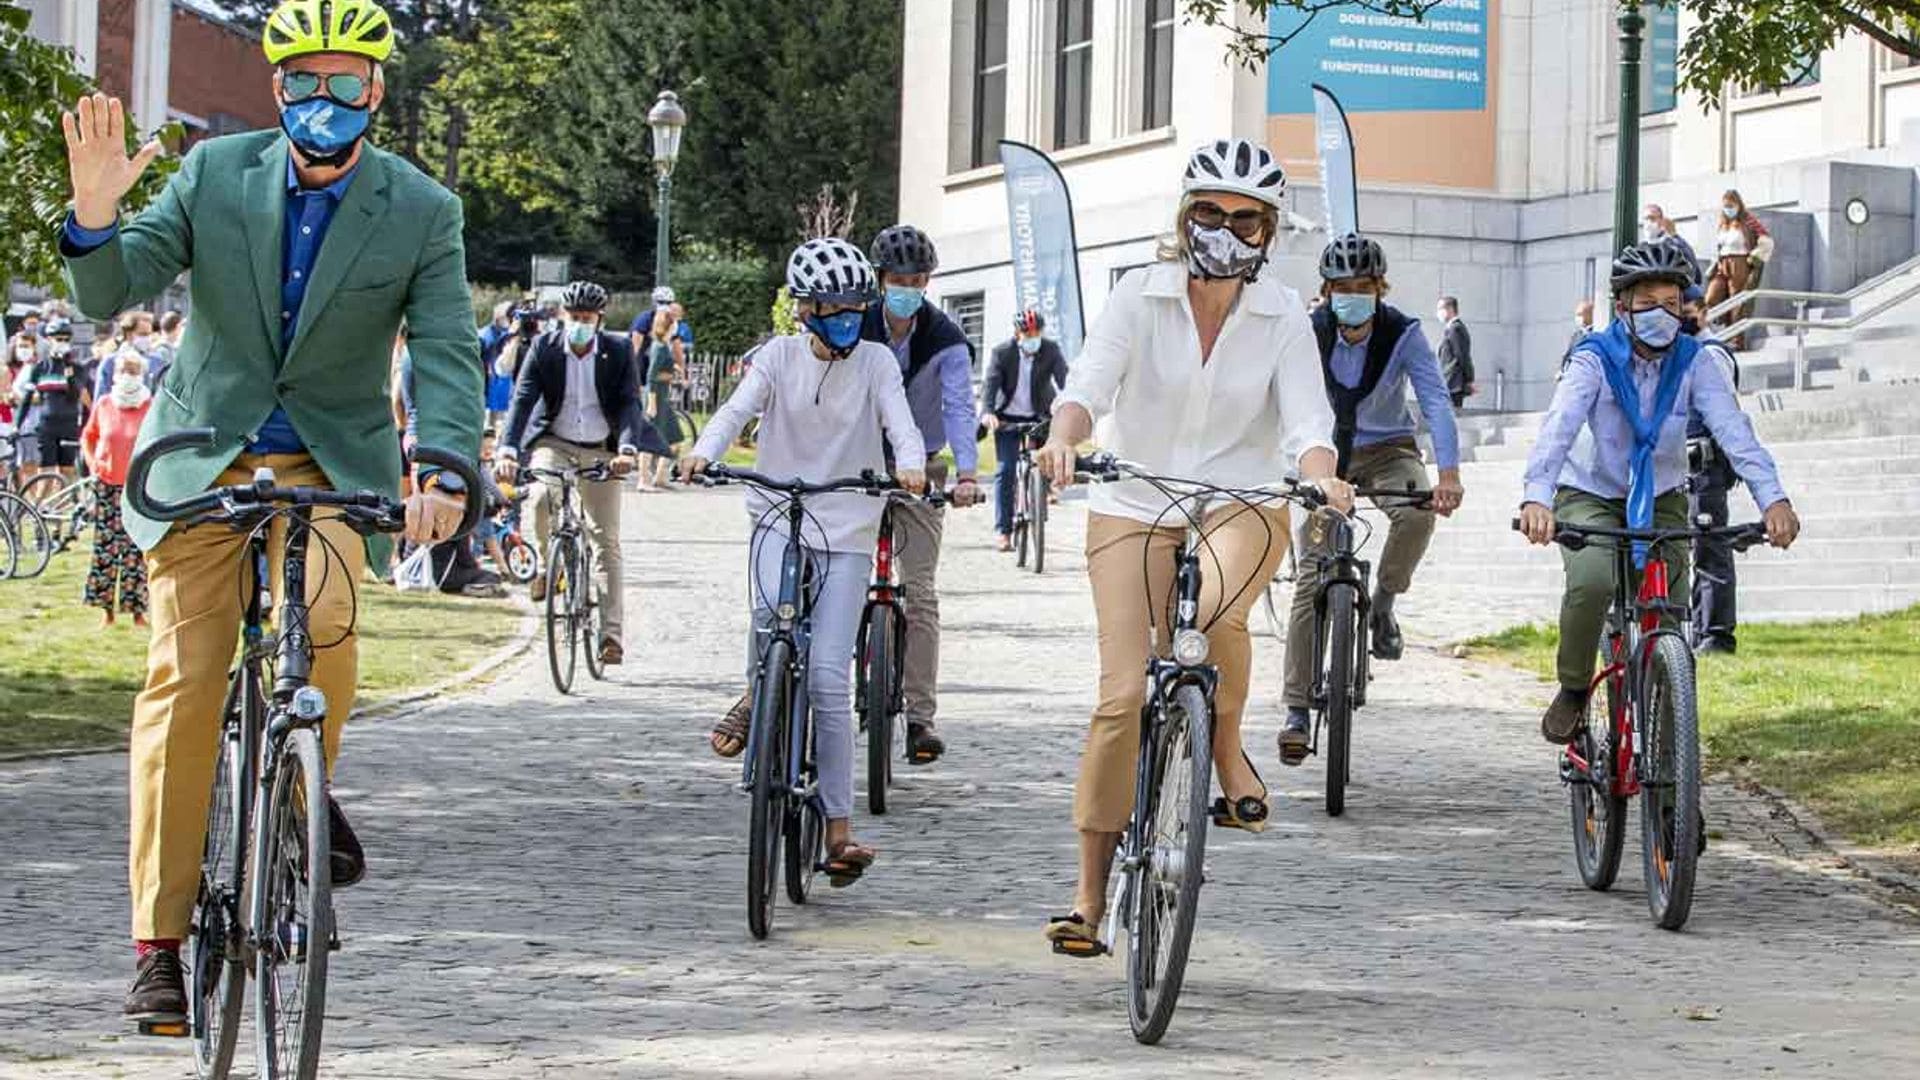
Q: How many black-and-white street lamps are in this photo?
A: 1